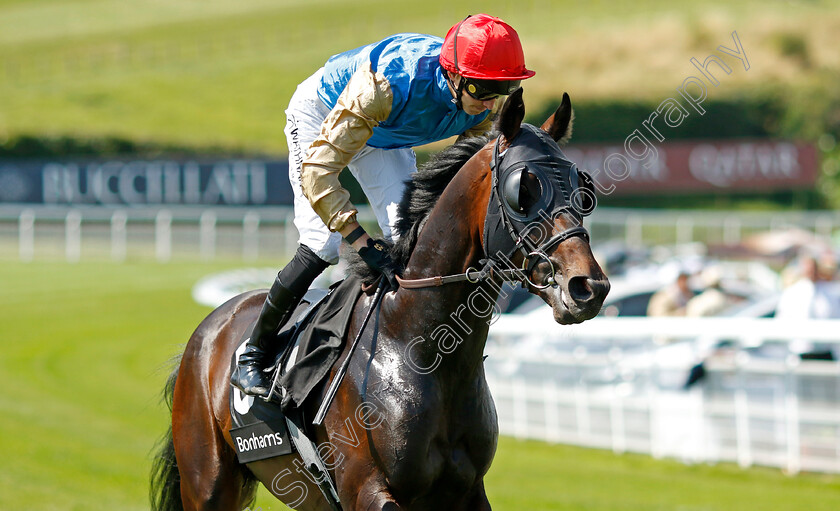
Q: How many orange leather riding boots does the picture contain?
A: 0